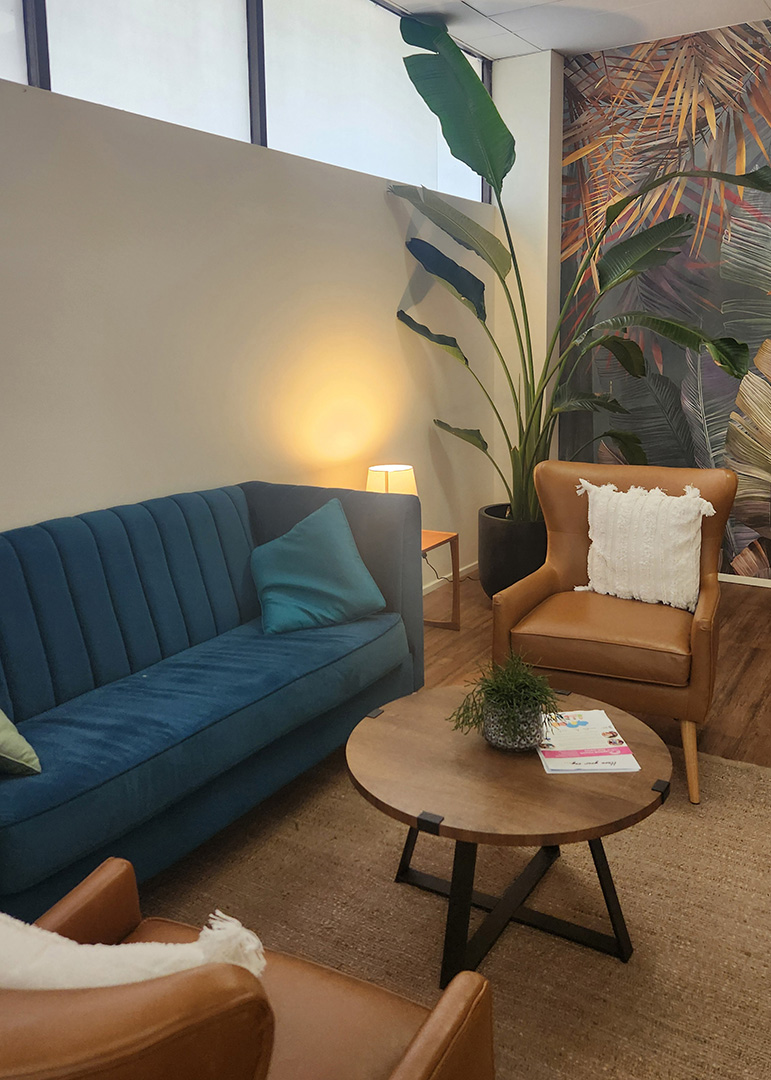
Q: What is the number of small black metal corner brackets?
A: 4